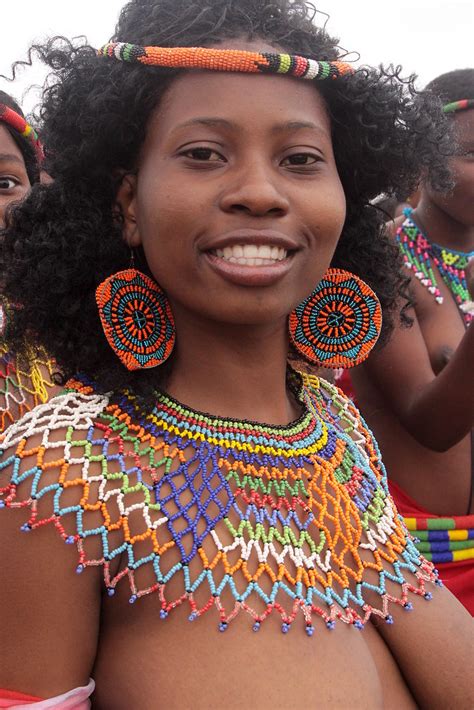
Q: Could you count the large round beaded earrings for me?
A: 2